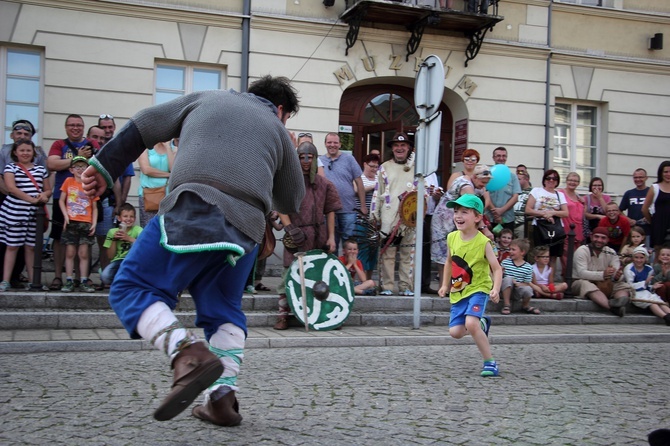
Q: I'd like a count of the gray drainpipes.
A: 2